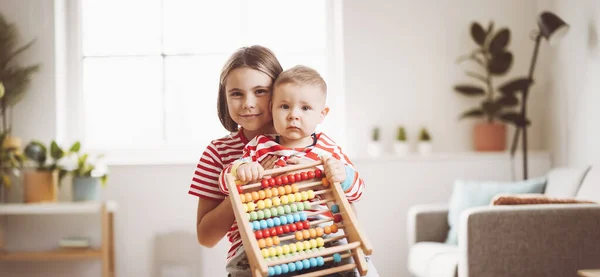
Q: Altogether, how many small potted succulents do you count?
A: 3